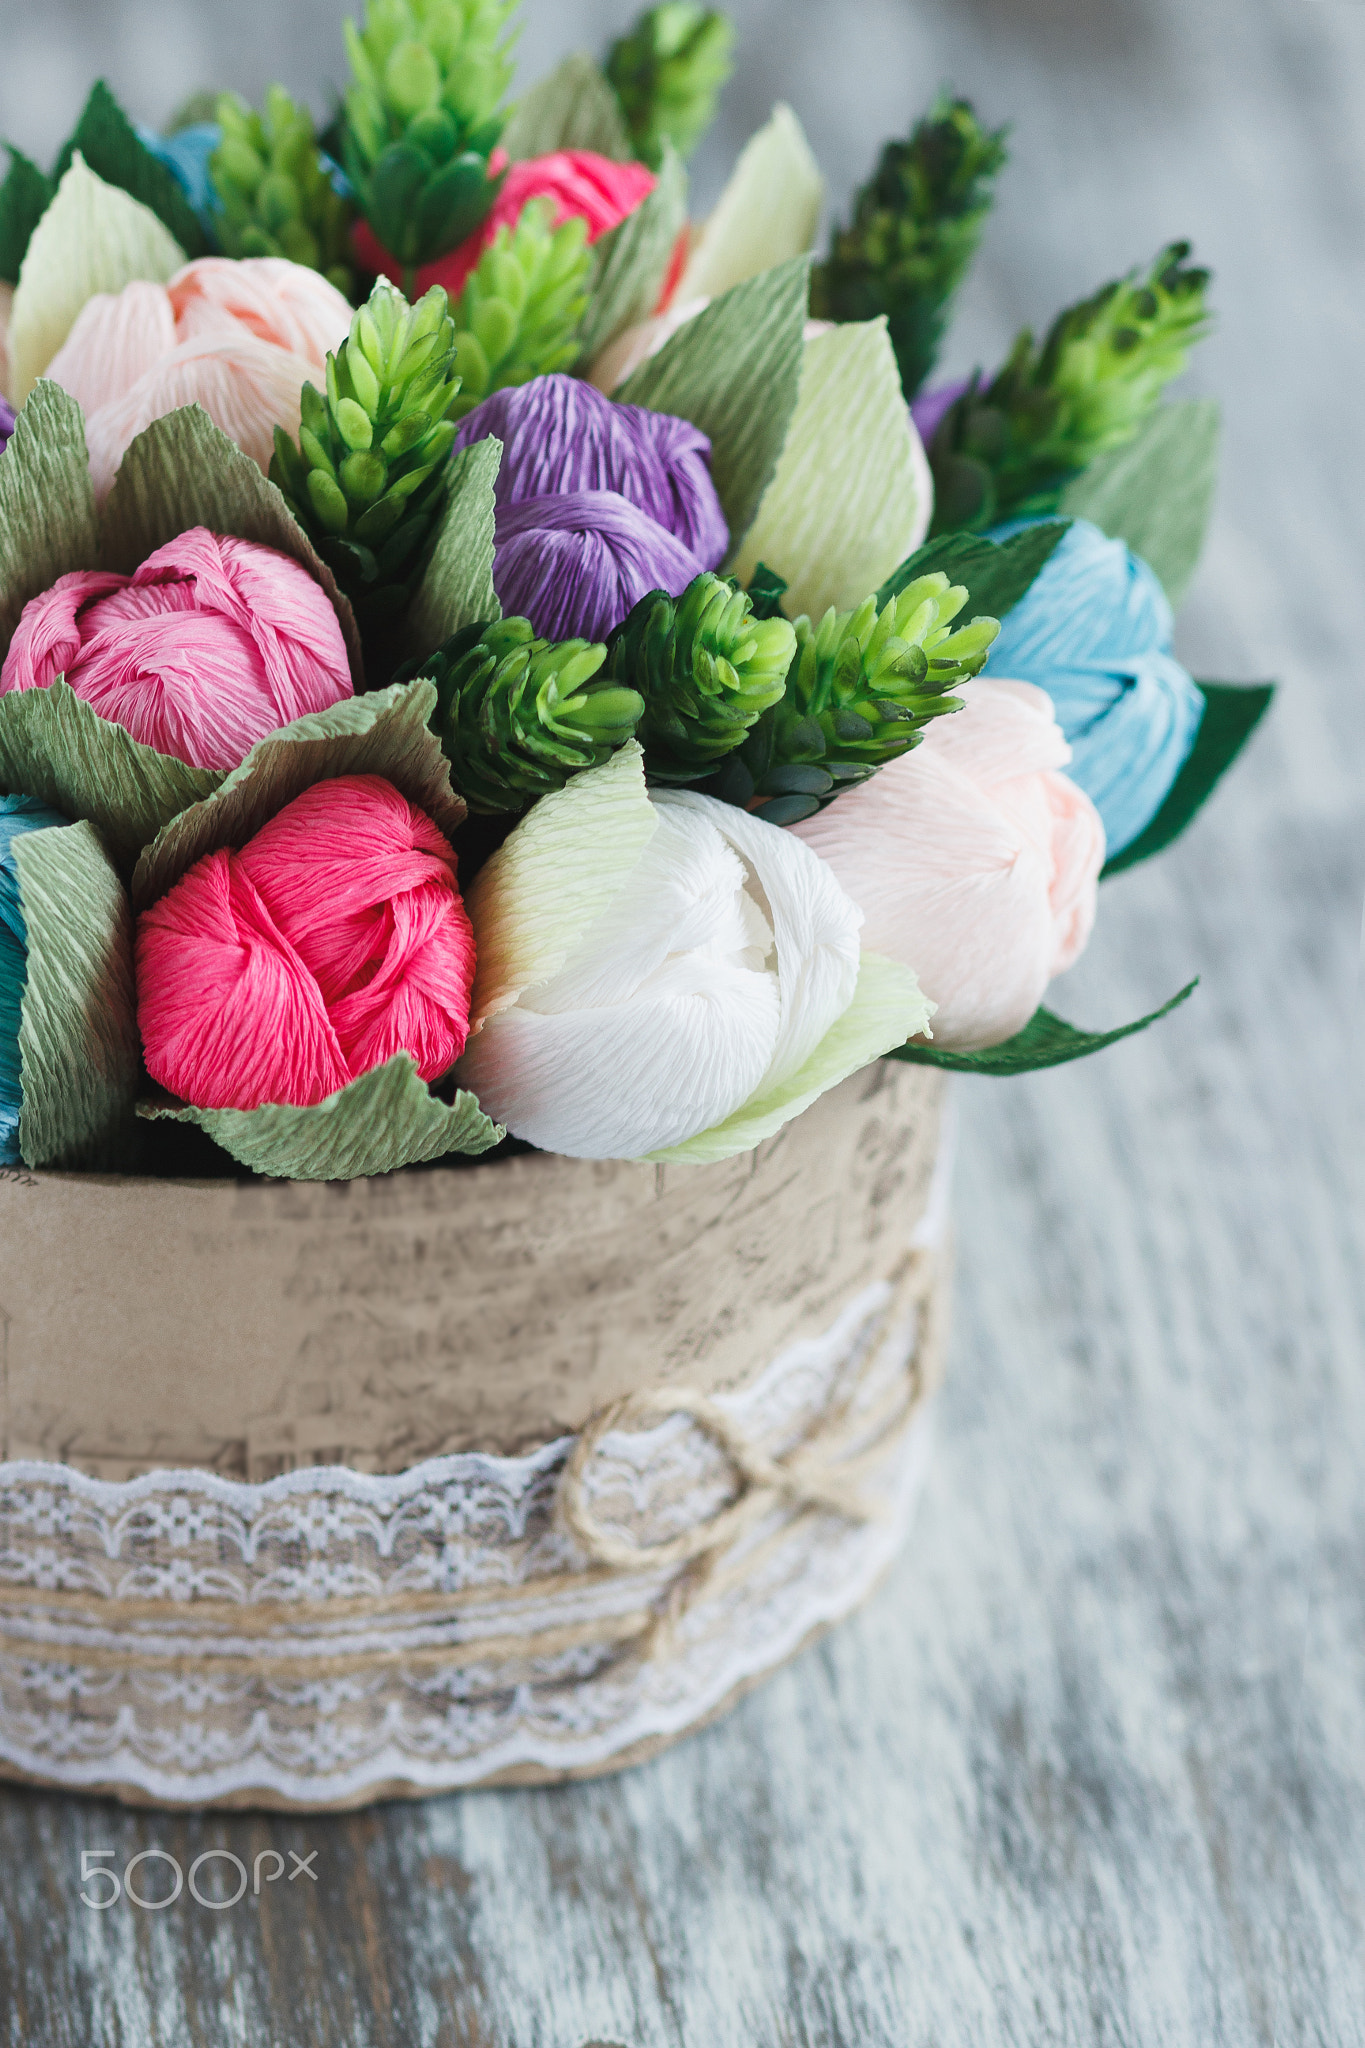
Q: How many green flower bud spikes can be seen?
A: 10